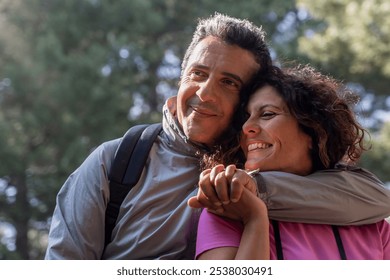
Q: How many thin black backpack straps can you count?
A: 2